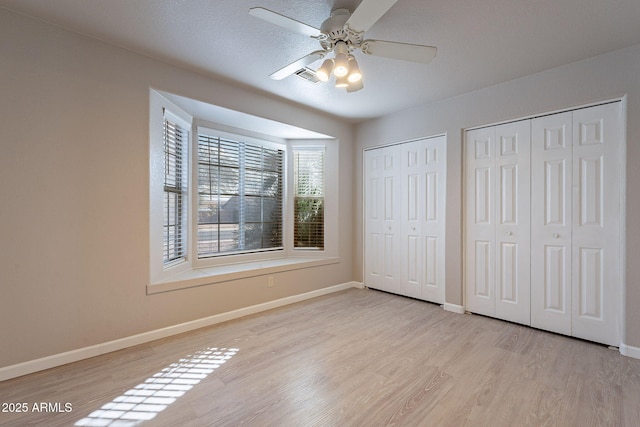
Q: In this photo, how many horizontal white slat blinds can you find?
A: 3